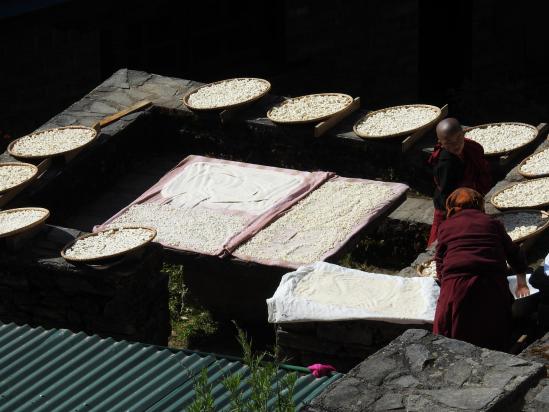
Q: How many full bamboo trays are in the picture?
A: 10